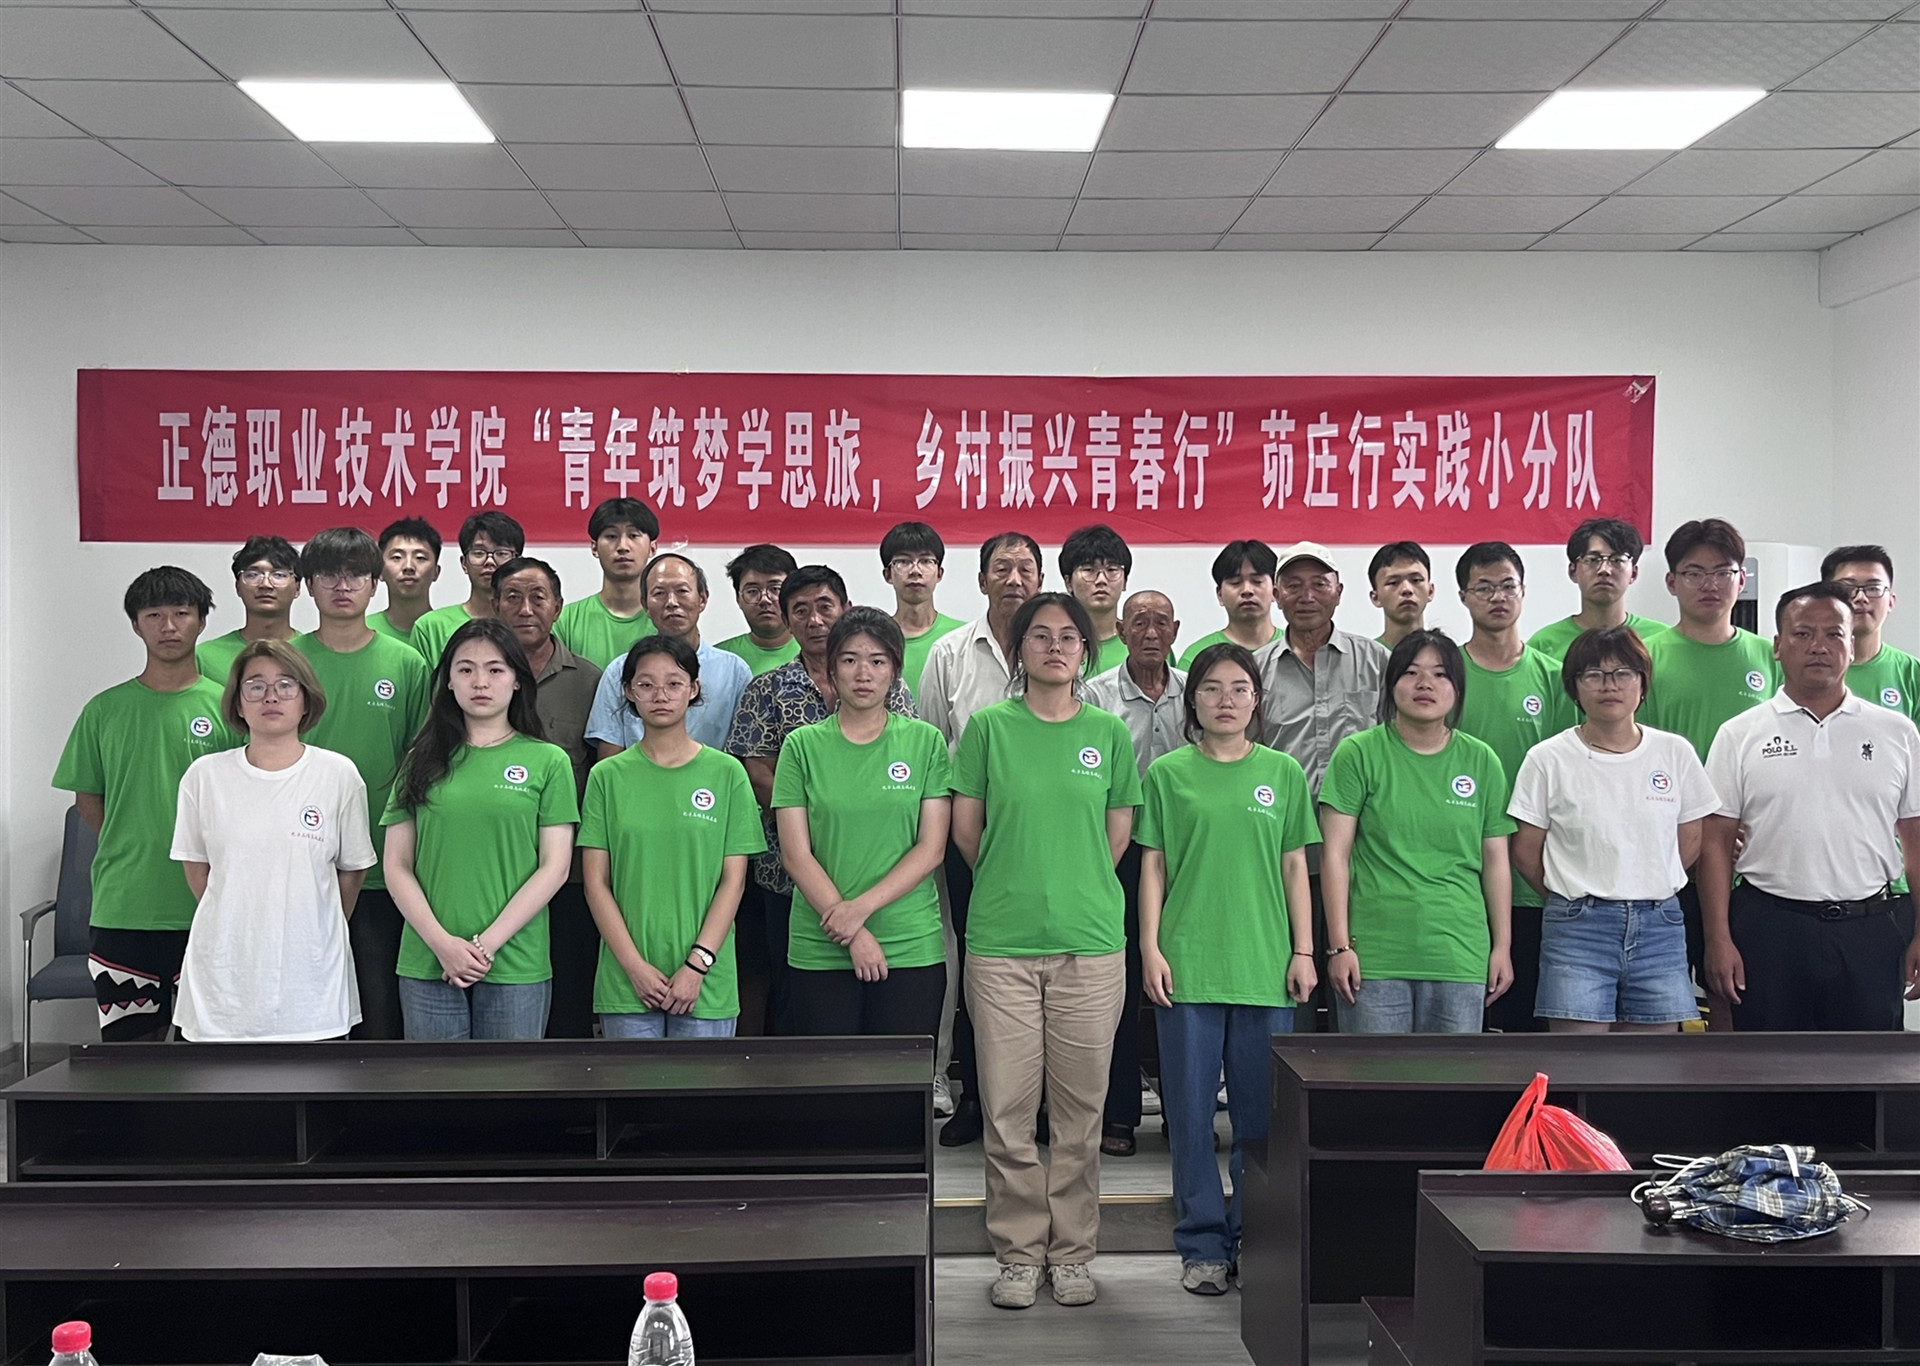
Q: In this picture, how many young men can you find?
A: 15